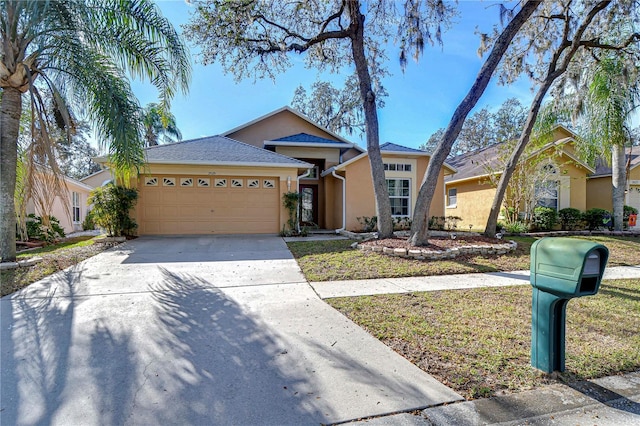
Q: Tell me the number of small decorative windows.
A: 8